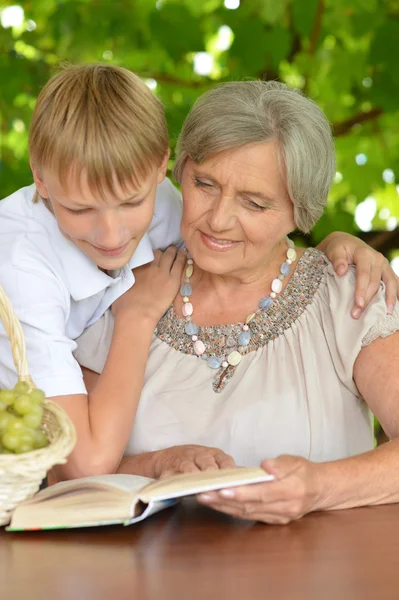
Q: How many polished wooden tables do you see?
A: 1